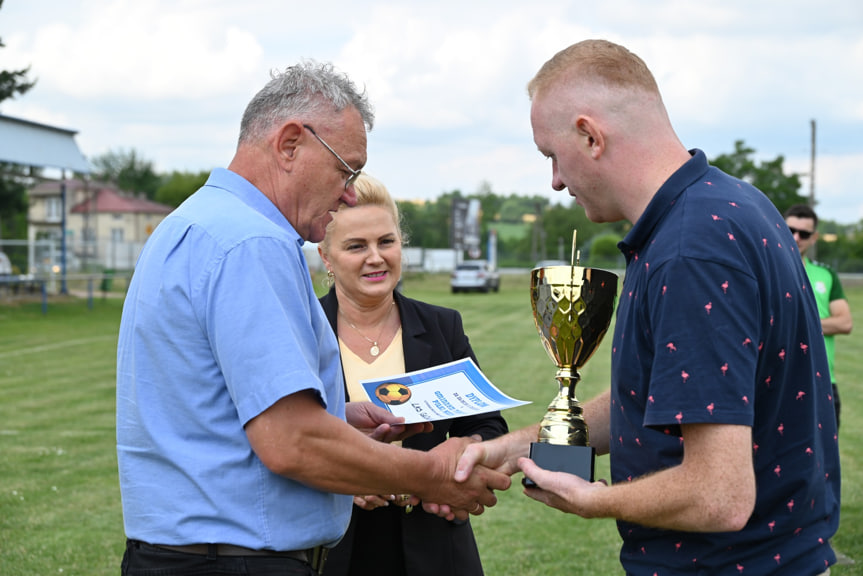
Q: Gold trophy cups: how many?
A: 1